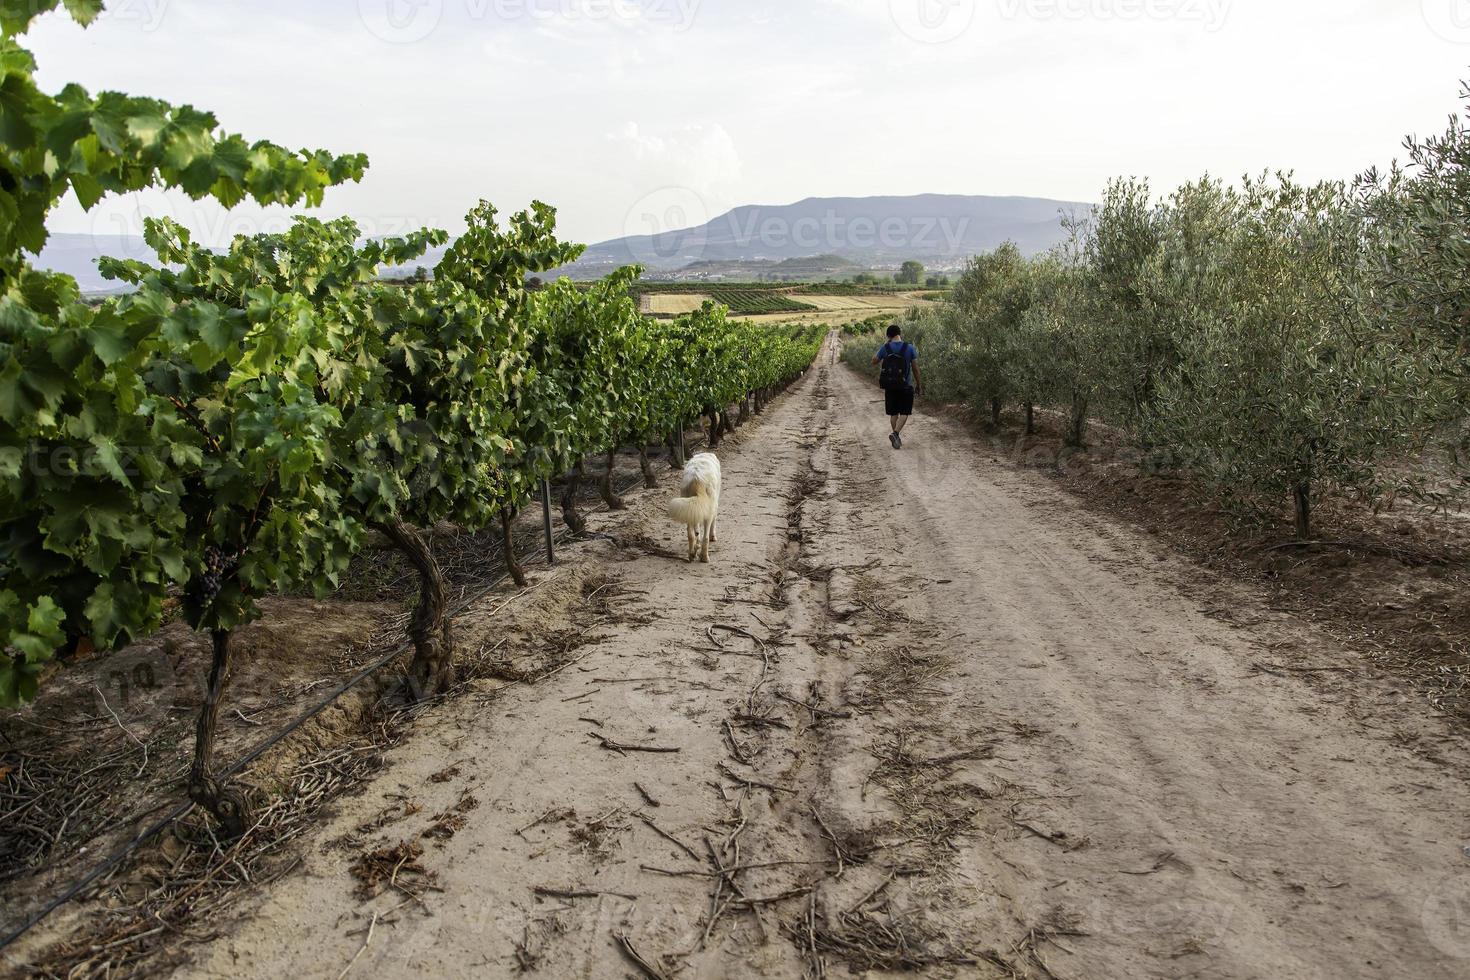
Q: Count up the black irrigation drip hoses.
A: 1